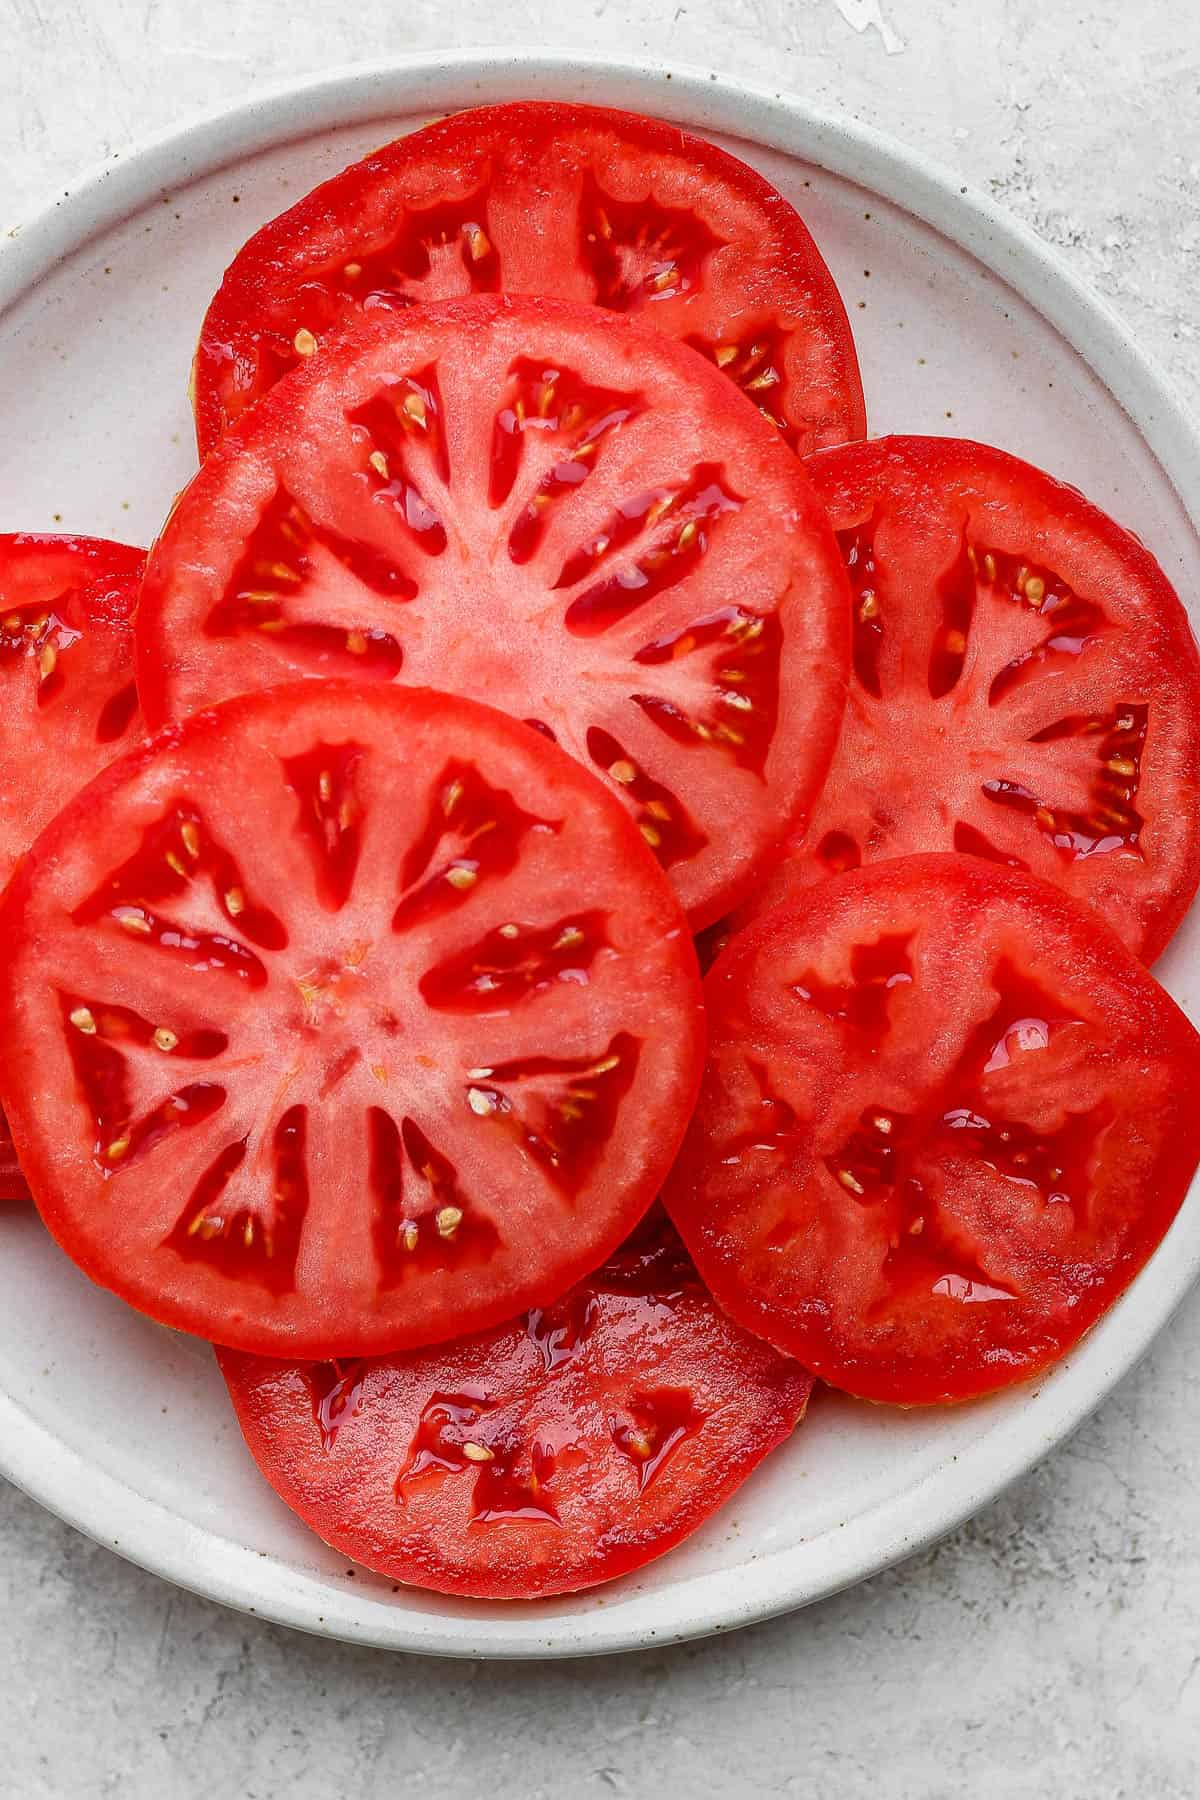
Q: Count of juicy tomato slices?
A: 7